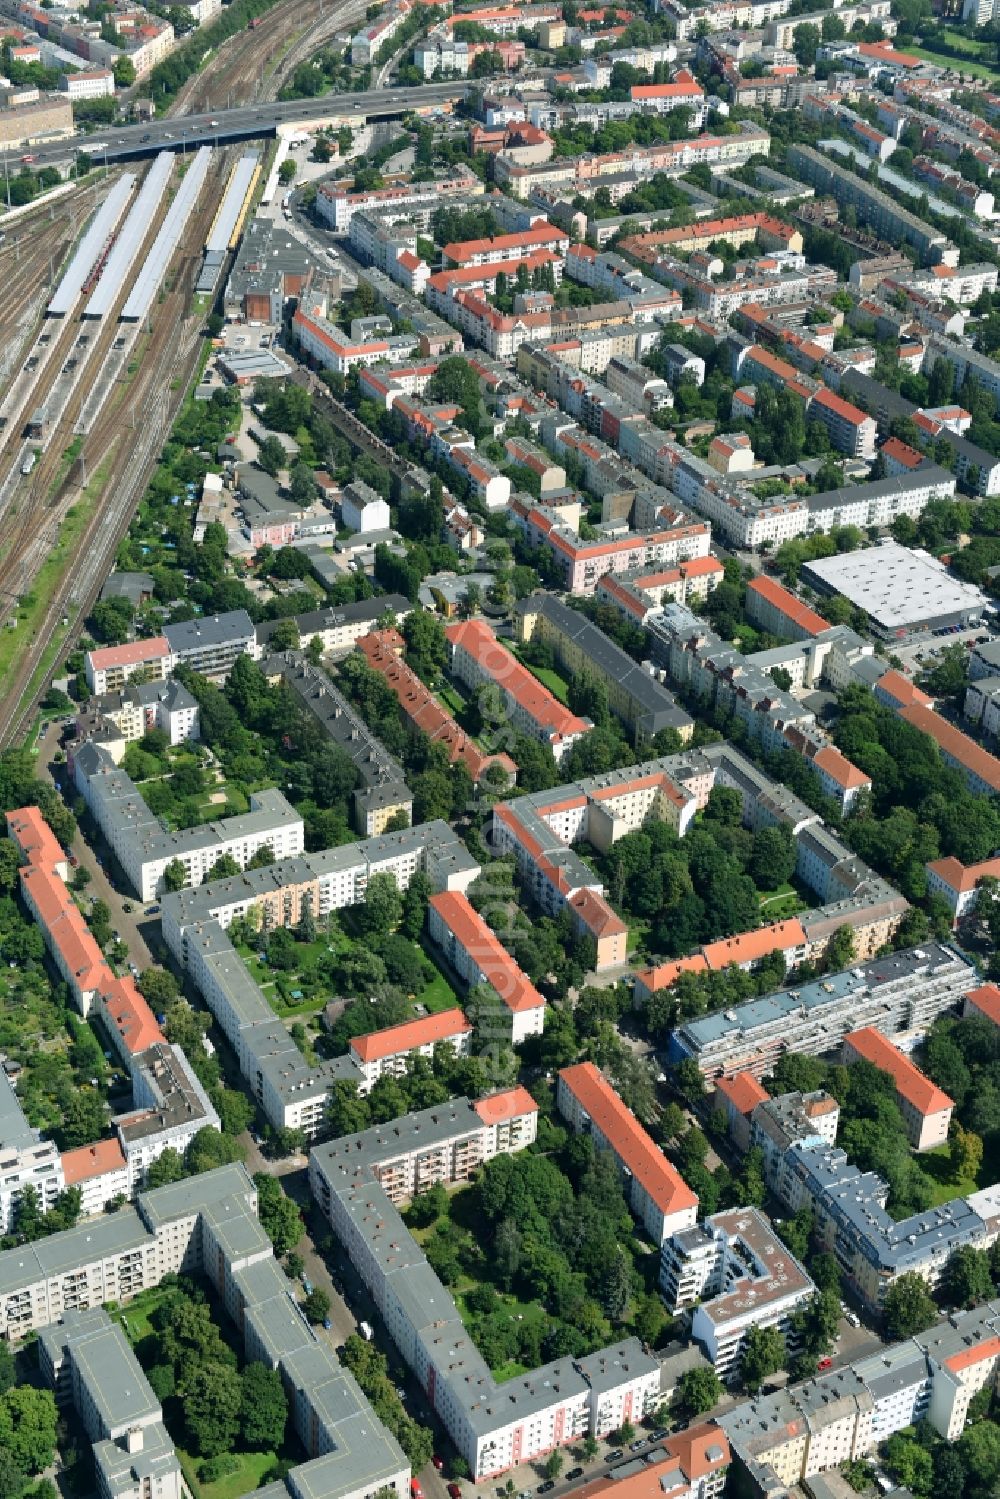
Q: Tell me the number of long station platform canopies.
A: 4